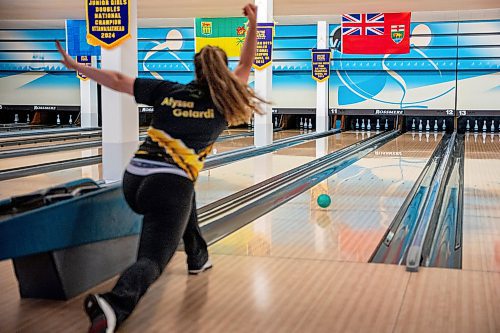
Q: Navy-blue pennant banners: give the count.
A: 4